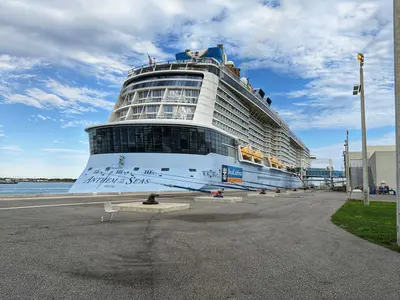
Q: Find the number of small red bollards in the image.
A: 3